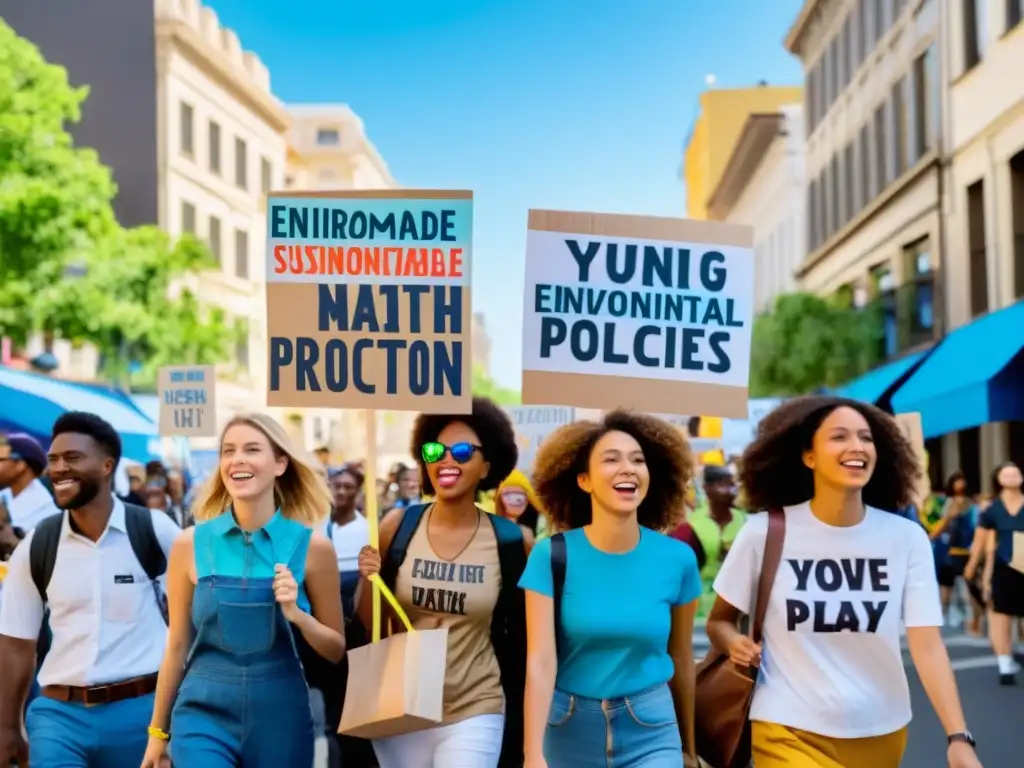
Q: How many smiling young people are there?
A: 5